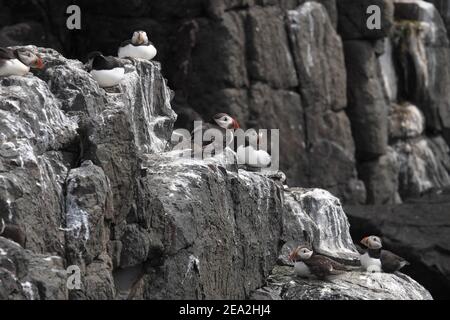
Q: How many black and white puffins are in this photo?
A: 7